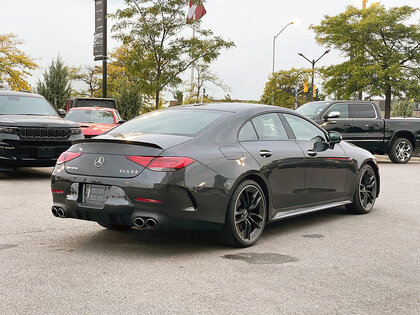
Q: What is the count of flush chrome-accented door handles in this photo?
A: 2